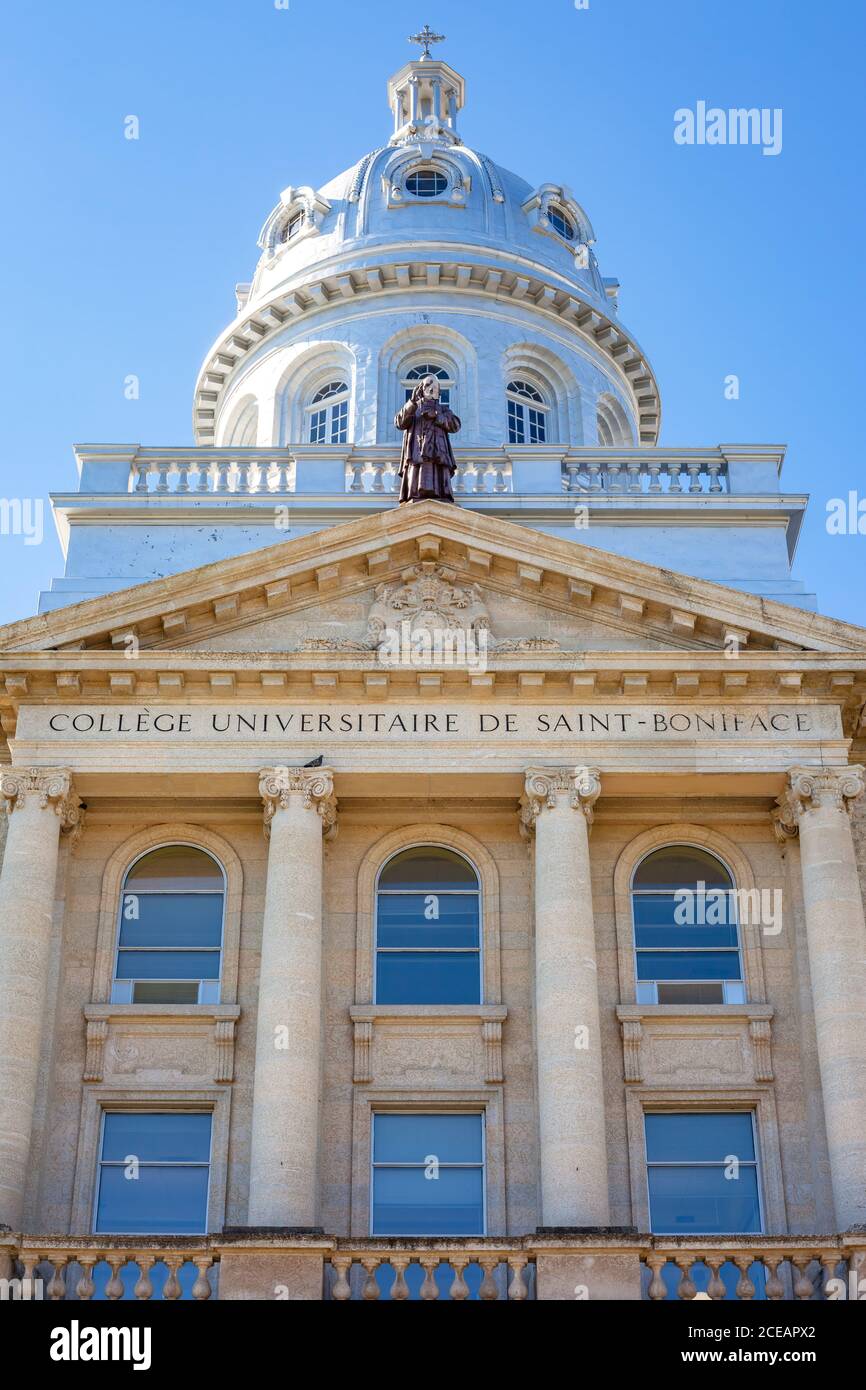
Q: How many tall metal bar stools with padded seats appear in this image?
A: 0